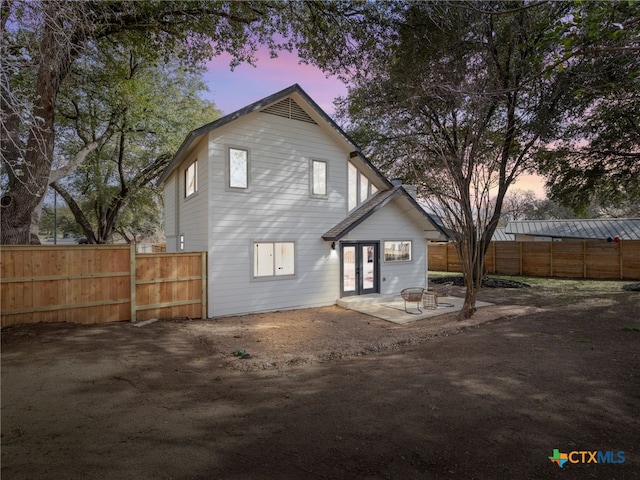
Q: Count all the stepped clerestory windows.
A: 3